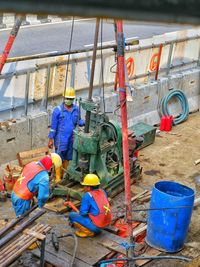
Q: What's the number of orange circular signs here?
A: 2